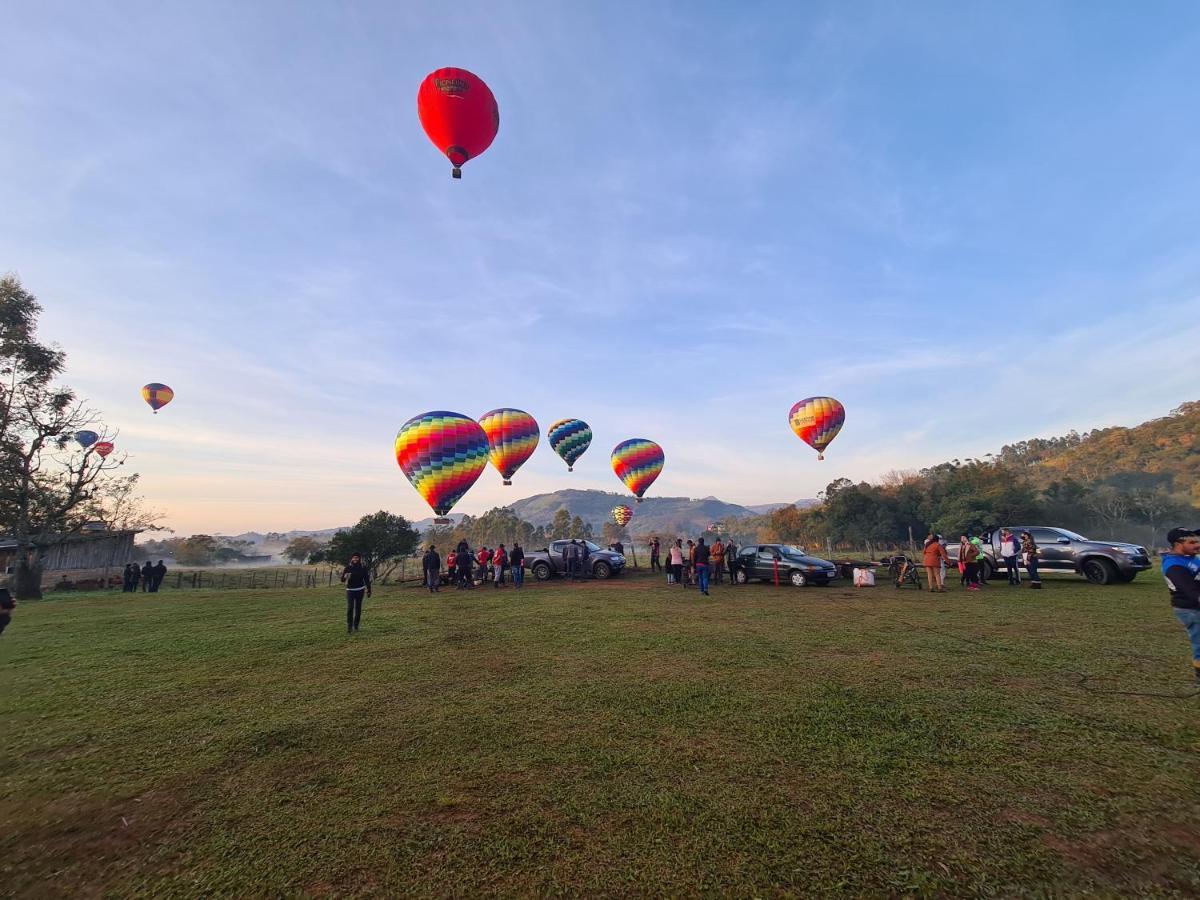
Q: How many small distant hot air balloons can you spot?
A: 4